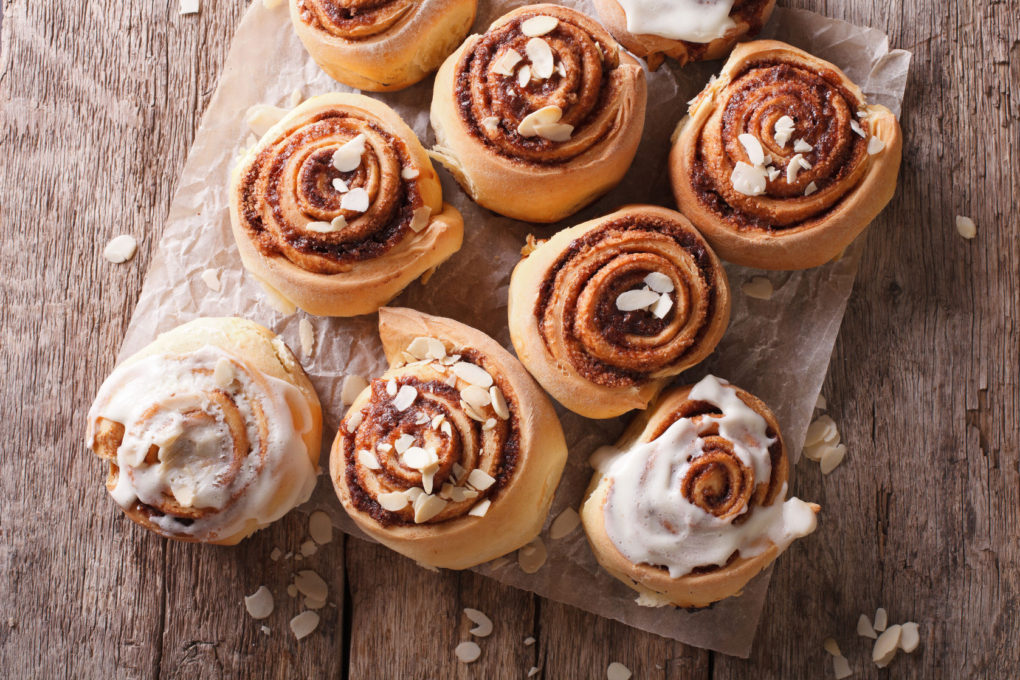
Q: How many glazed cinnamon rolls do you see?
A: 3